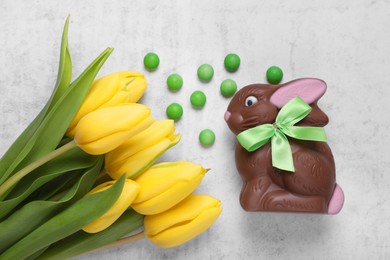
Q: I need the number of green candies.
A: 9